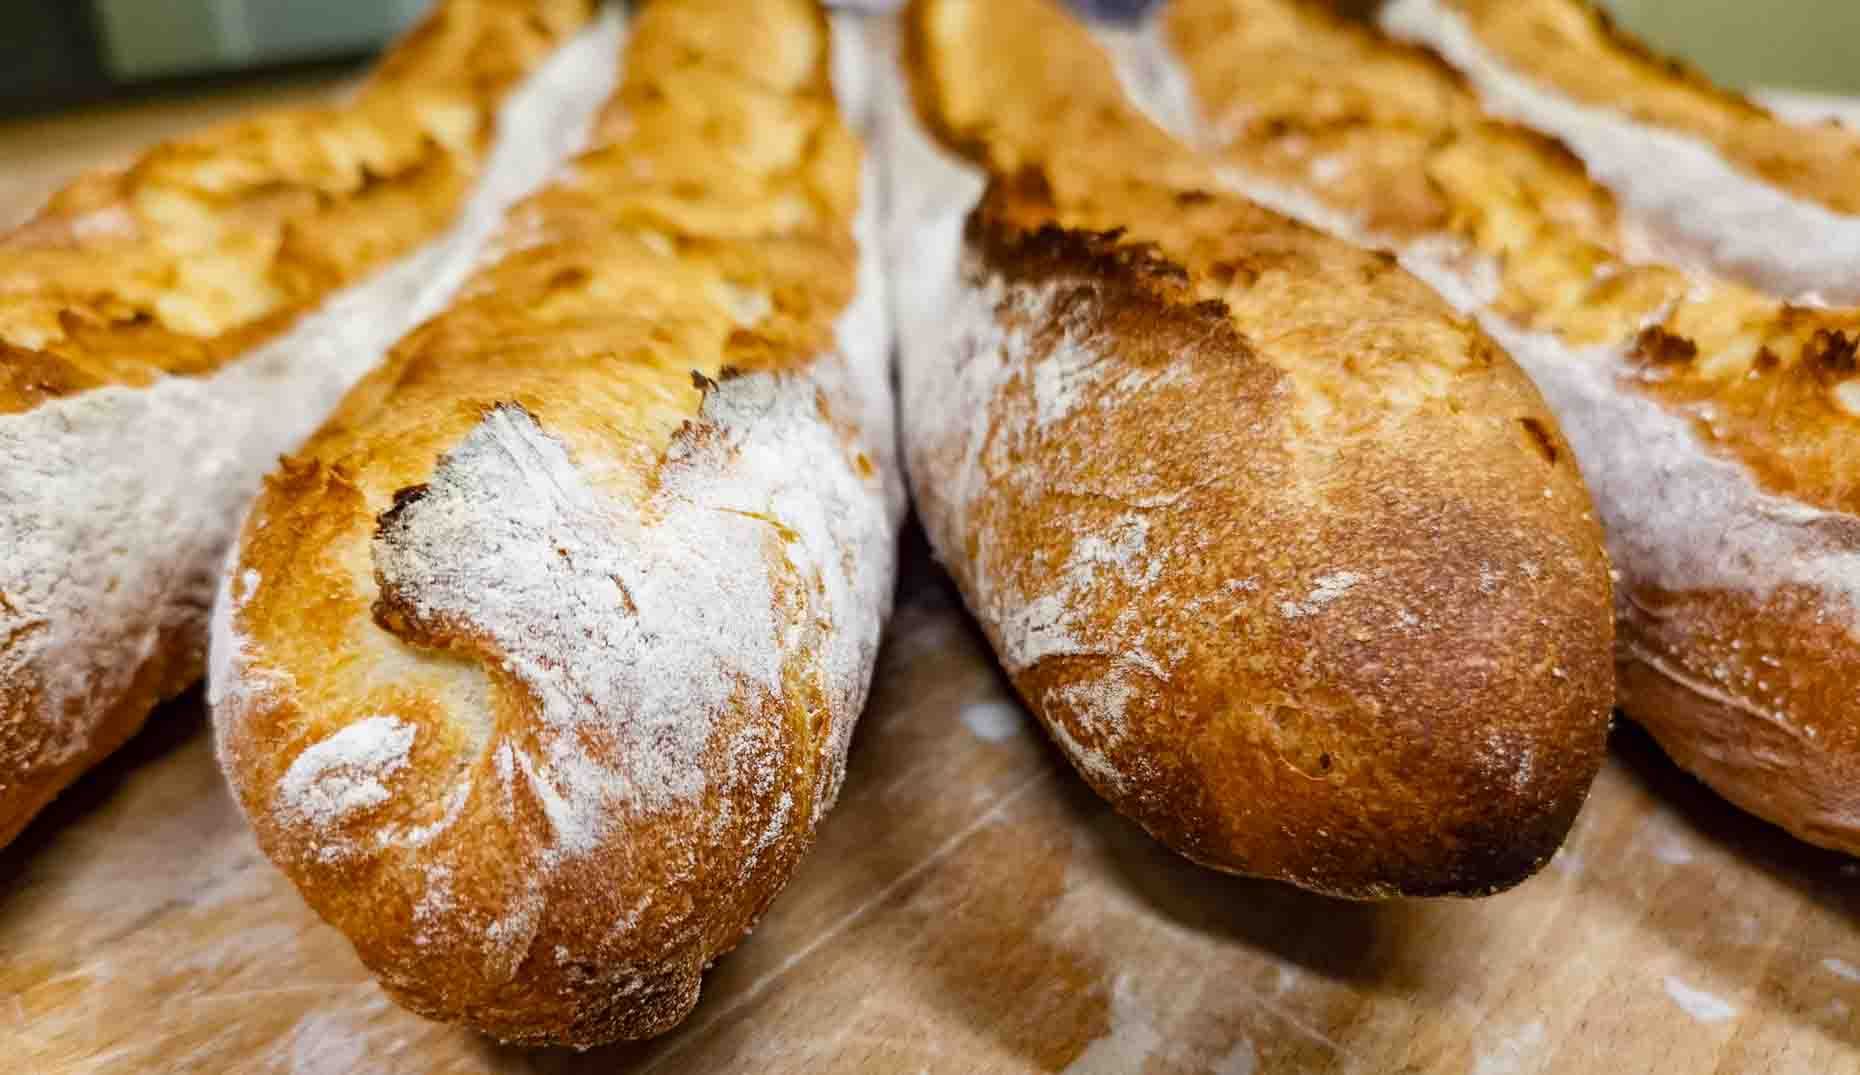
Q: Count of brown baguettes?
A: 5